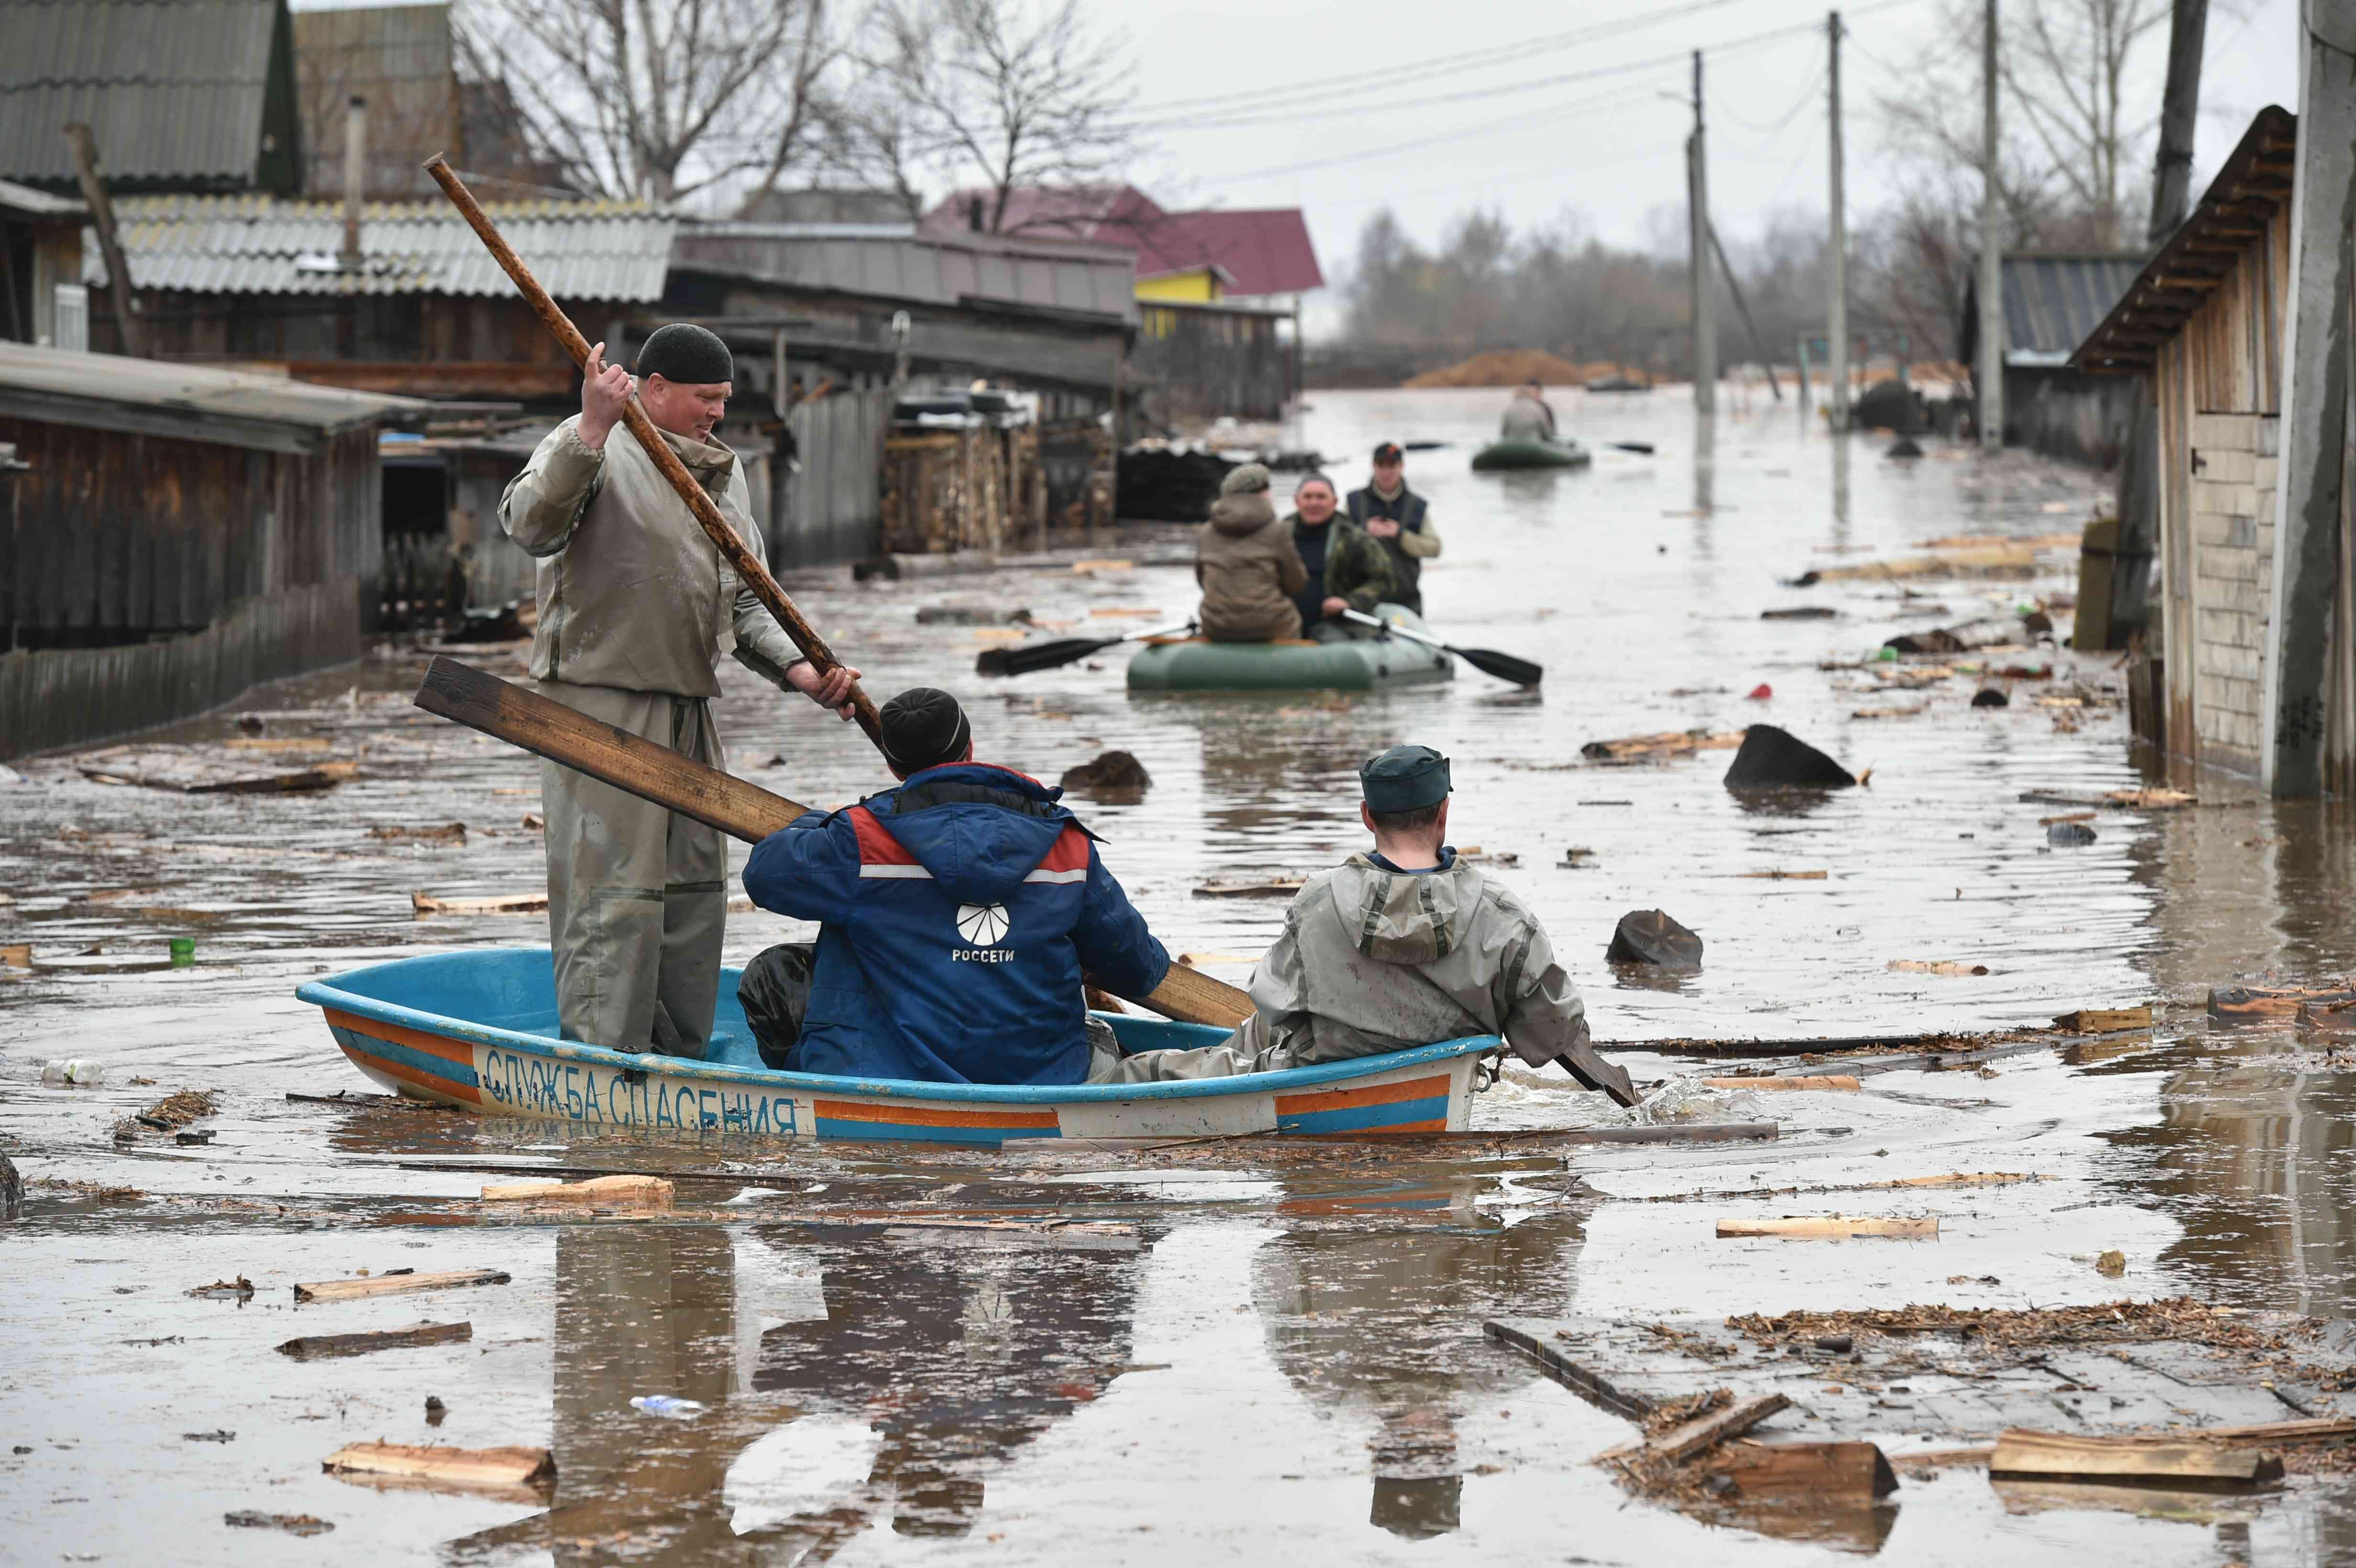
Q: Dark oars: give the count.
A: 4